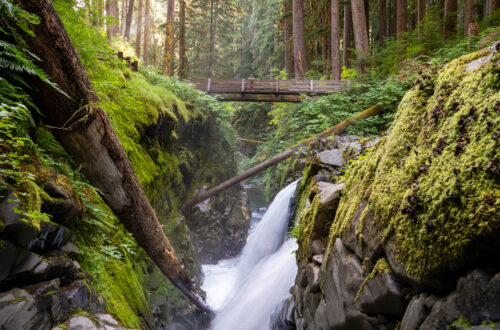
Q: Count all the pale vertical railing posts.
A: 5